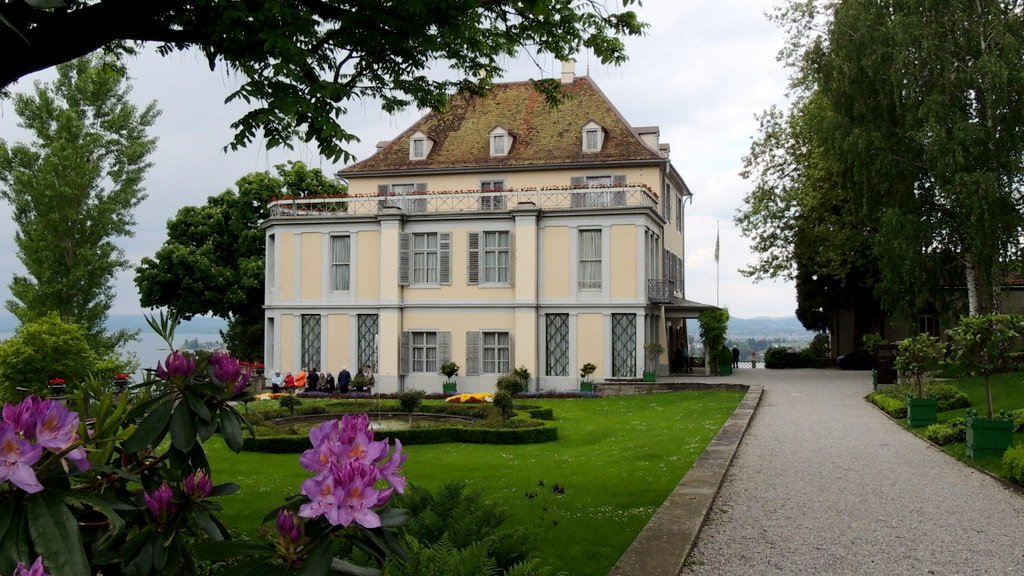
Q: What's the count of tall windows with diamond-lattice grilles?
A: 4